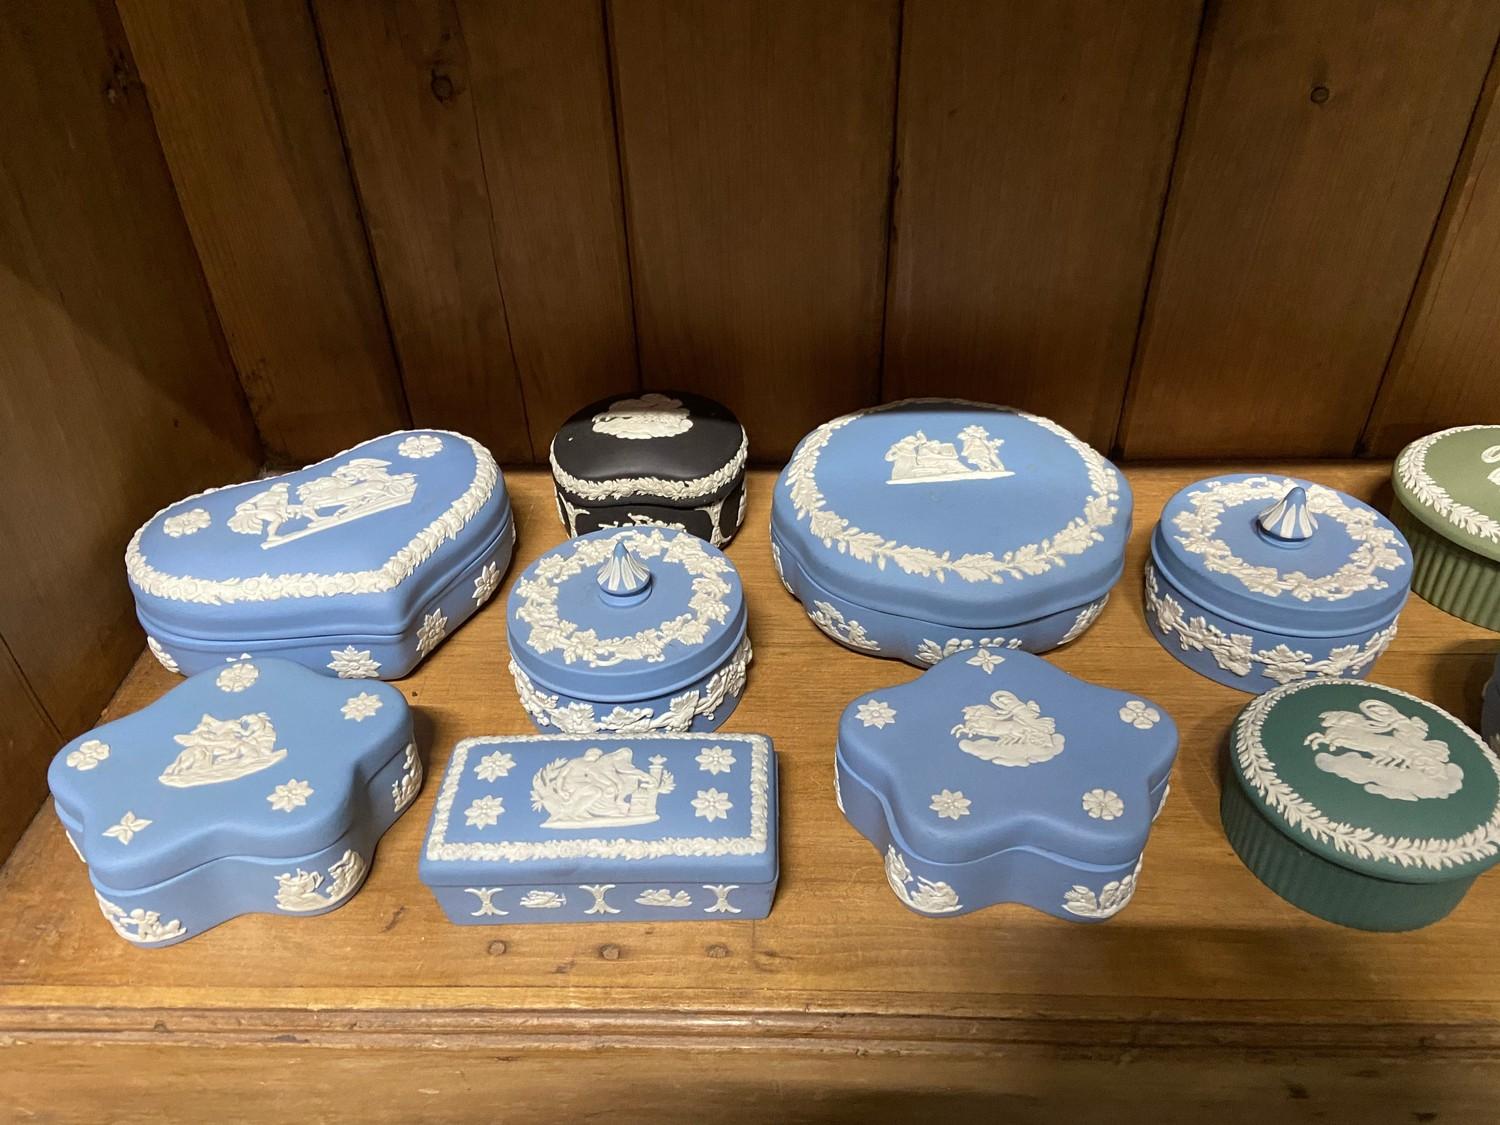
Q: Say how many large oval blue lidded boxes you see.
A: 1